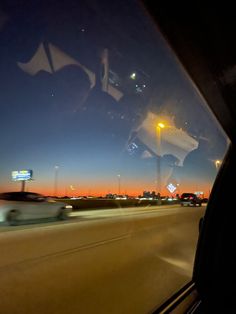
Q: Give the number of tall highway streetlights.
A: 4